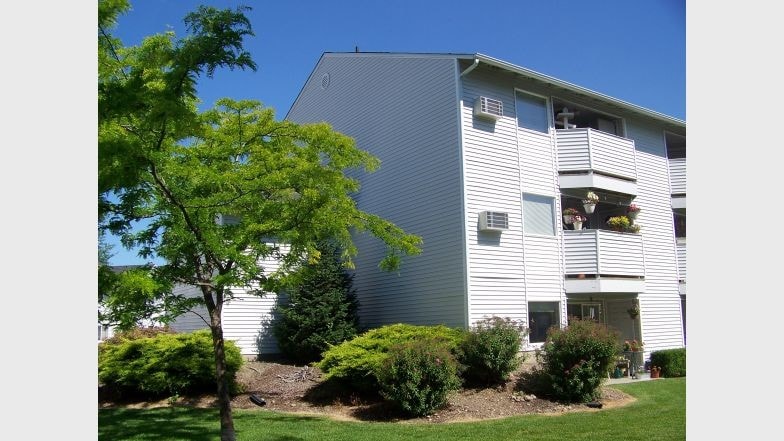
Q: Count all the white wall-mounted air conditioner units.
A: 2